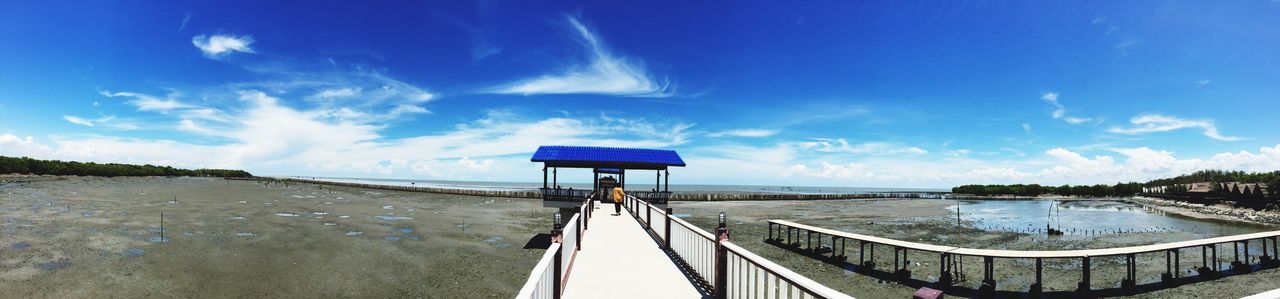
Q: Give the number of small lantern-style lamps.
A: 2